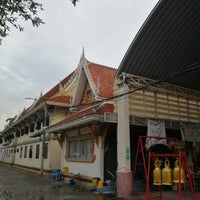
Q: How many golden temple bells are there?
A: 3